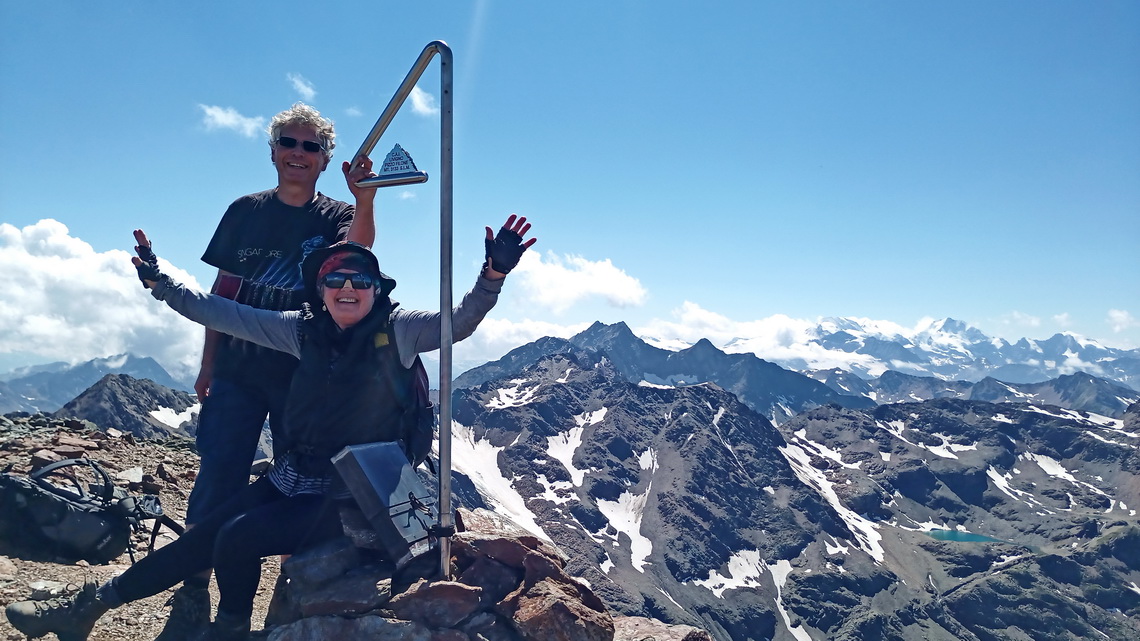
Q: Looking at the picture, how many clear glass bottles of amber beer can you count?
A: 0